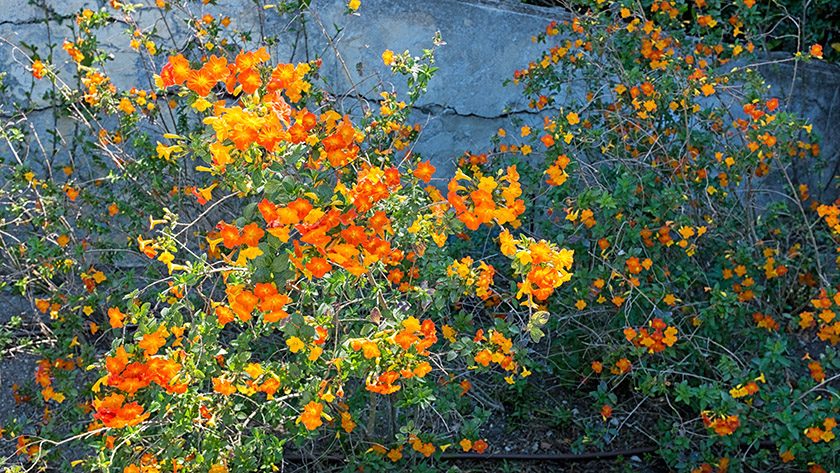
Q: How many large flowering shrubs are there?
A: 2